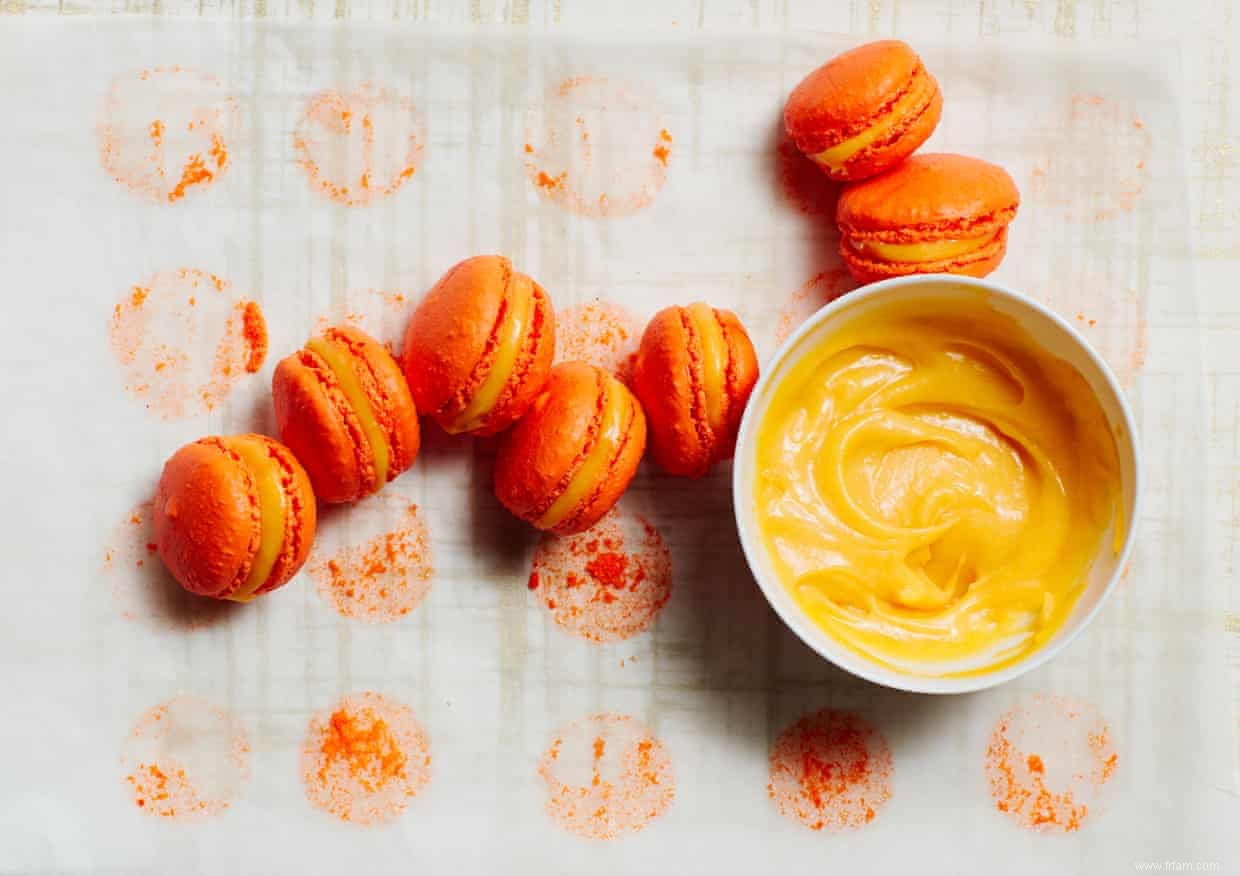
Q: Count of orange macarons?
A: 7